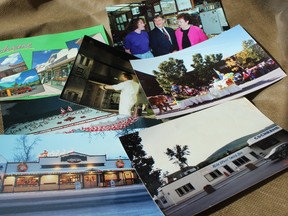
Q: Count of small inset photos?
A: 4